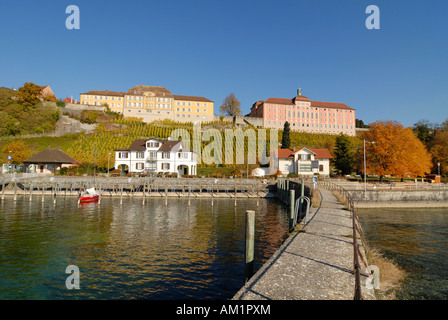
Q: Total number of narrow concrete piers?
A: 1